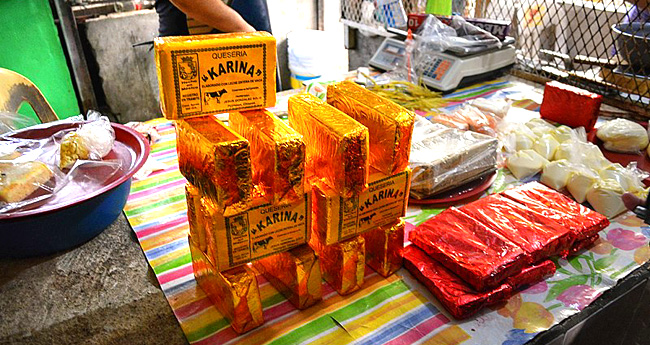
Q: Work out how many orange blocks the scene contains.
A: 12